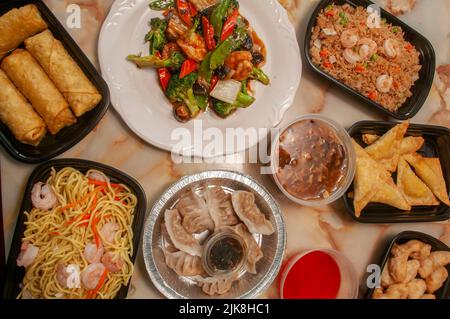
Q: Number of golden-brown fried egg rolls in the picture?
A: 4